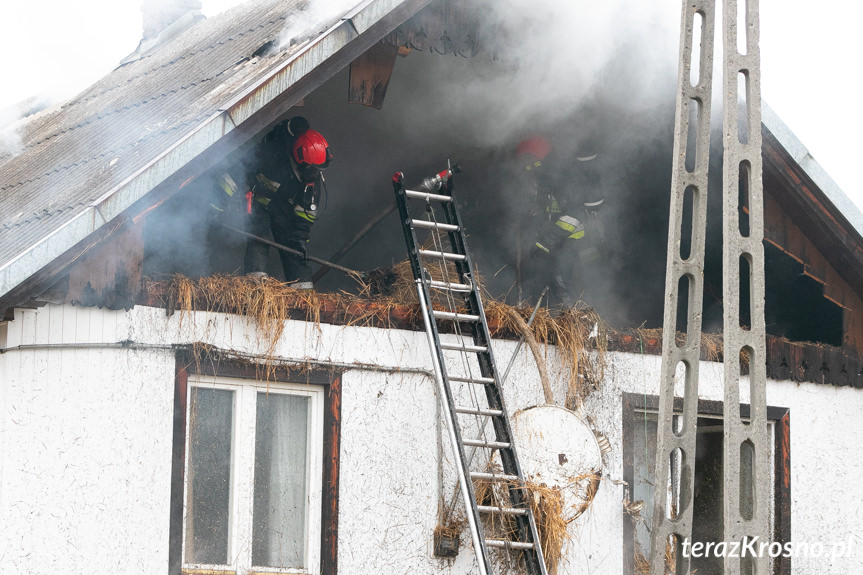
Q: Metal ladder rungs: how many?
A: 12